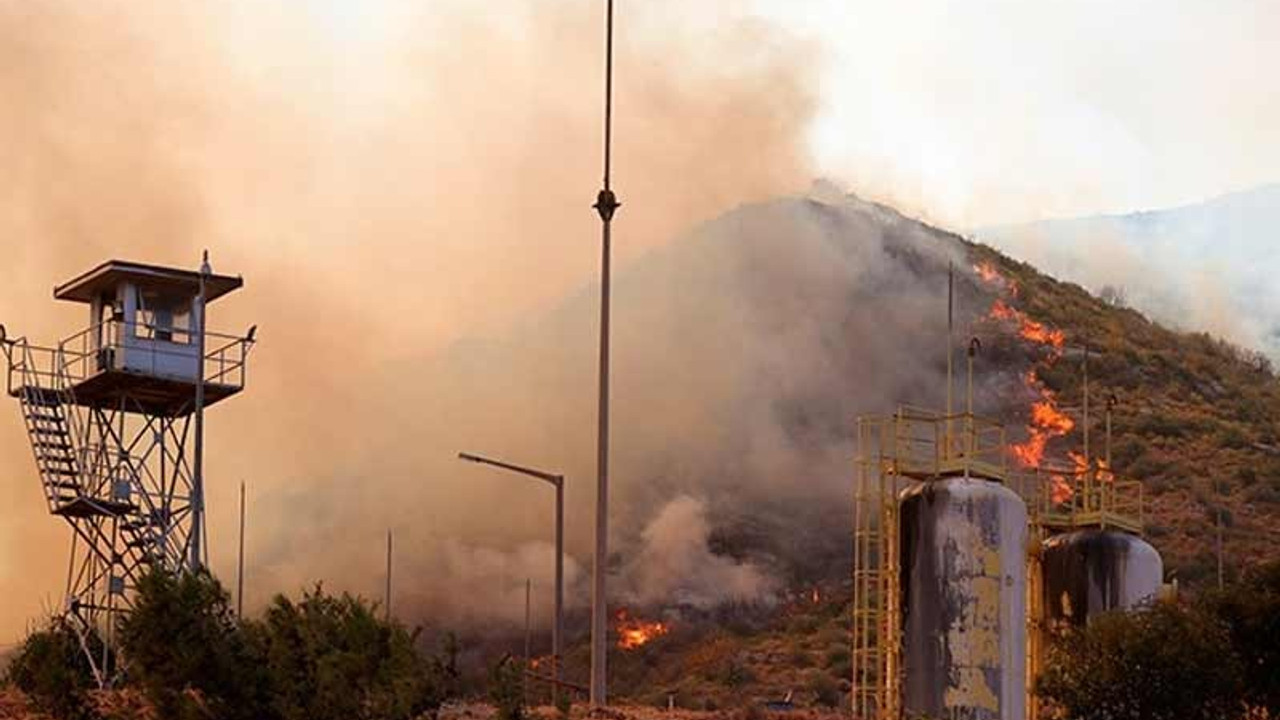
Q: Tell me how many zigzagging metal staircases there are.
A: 1